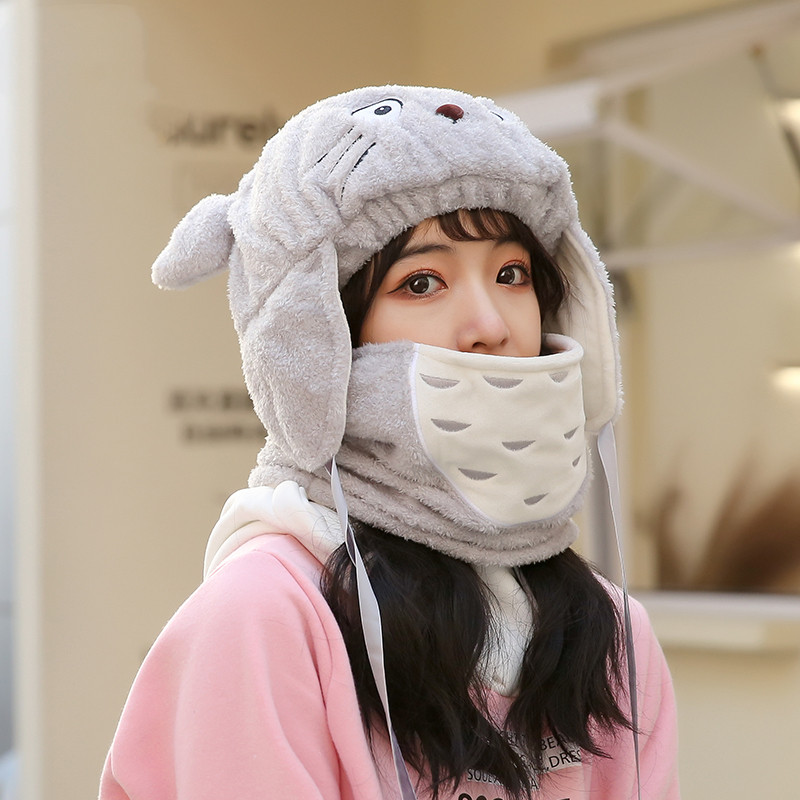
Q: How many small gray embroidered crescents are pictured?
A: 9